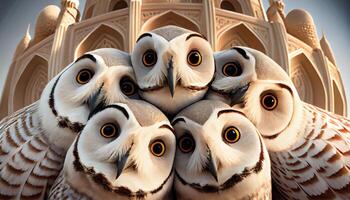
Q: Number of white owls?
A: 5